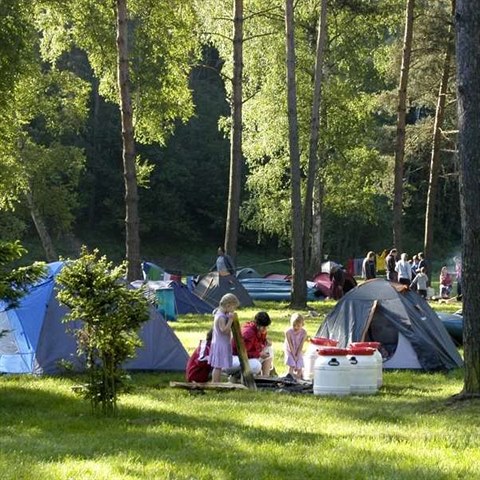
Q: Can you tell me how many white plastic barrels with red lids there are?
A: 4